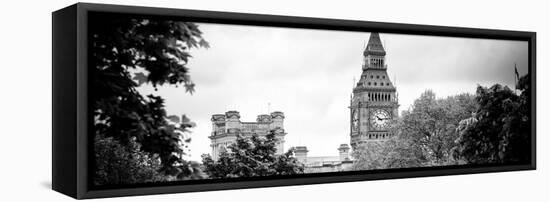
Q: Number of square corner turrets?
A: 4